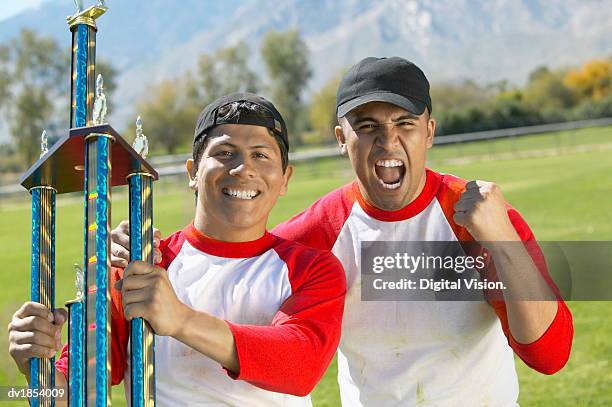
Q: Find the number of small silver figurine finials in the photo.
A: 4